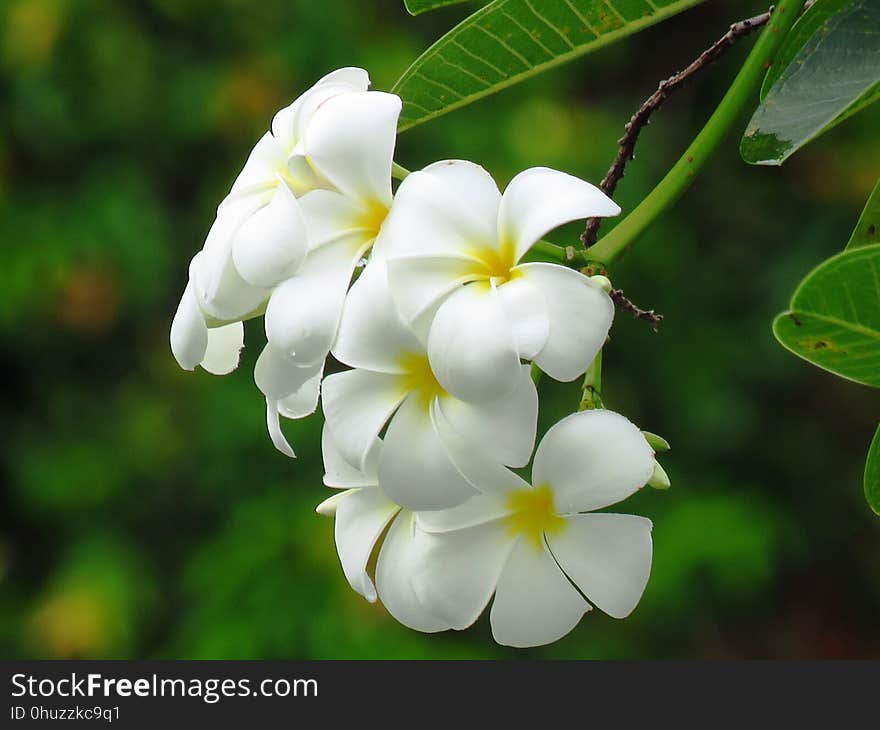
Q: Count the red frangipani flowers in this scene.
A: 0